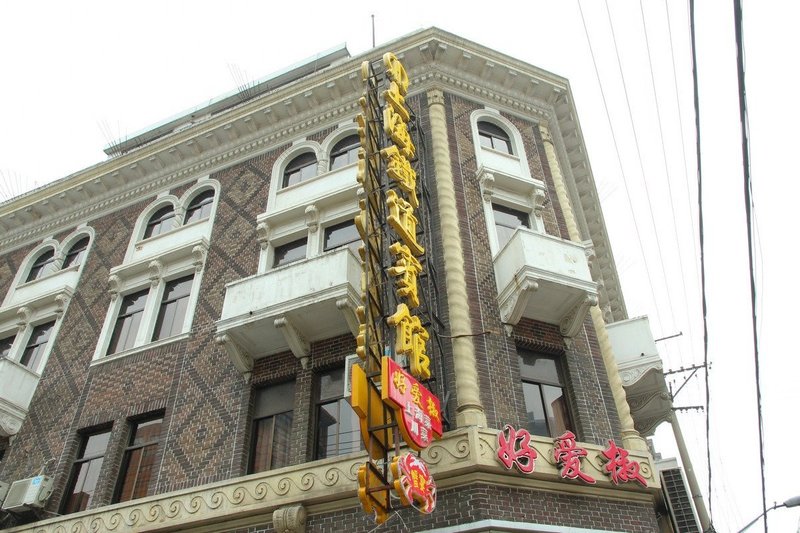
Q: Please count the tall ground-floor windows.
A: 5